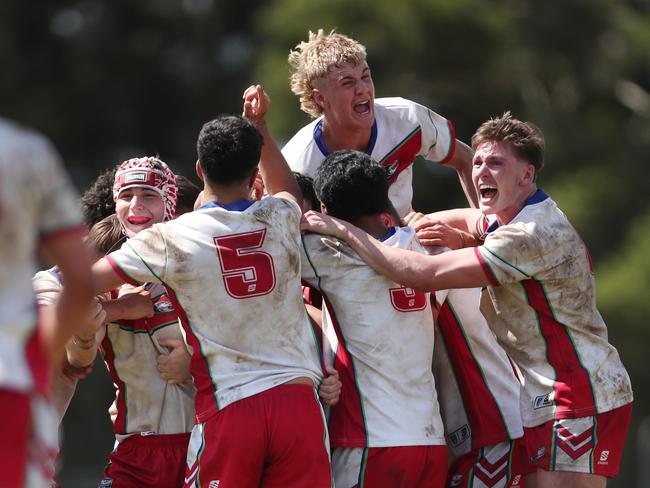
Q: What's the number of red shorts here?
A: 6